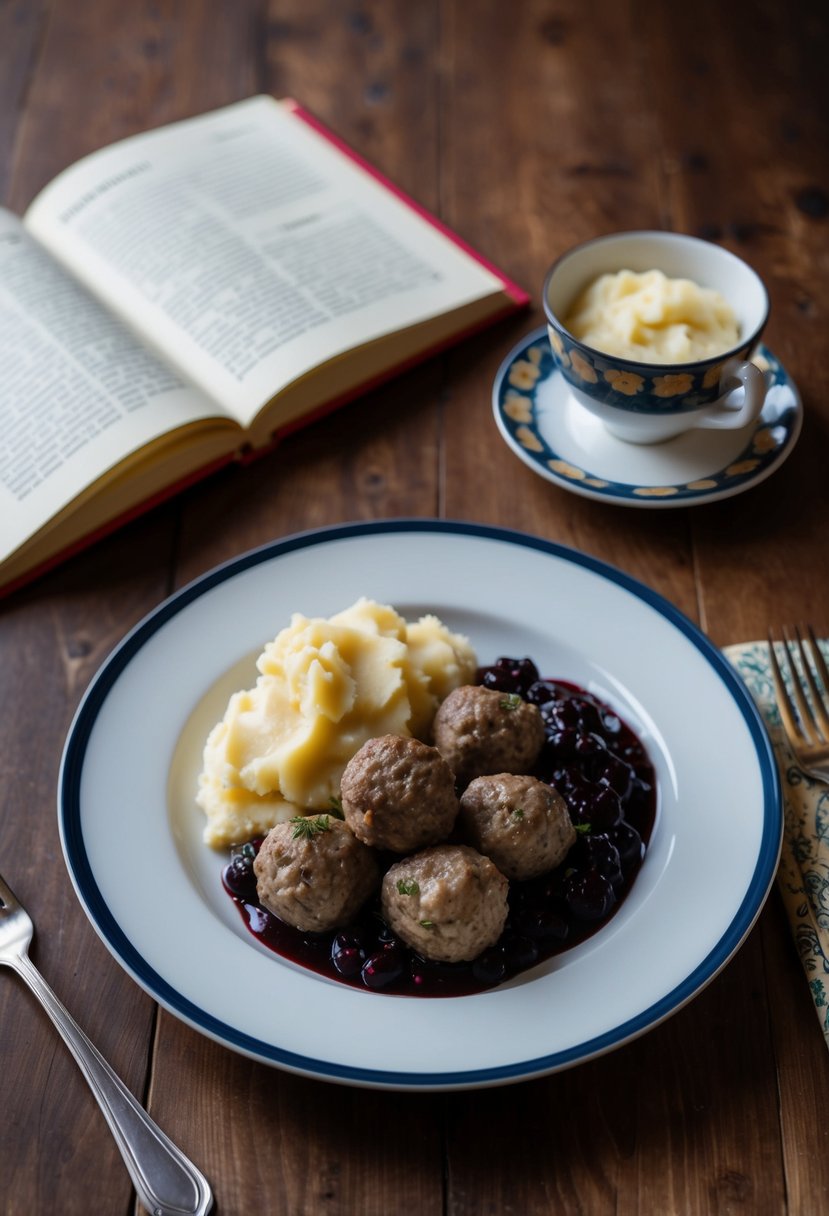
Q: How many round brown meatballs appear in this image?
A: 5